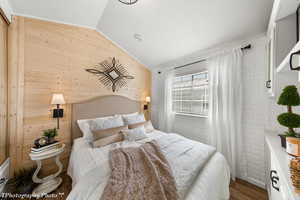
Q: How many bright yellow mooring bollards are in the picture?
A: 0